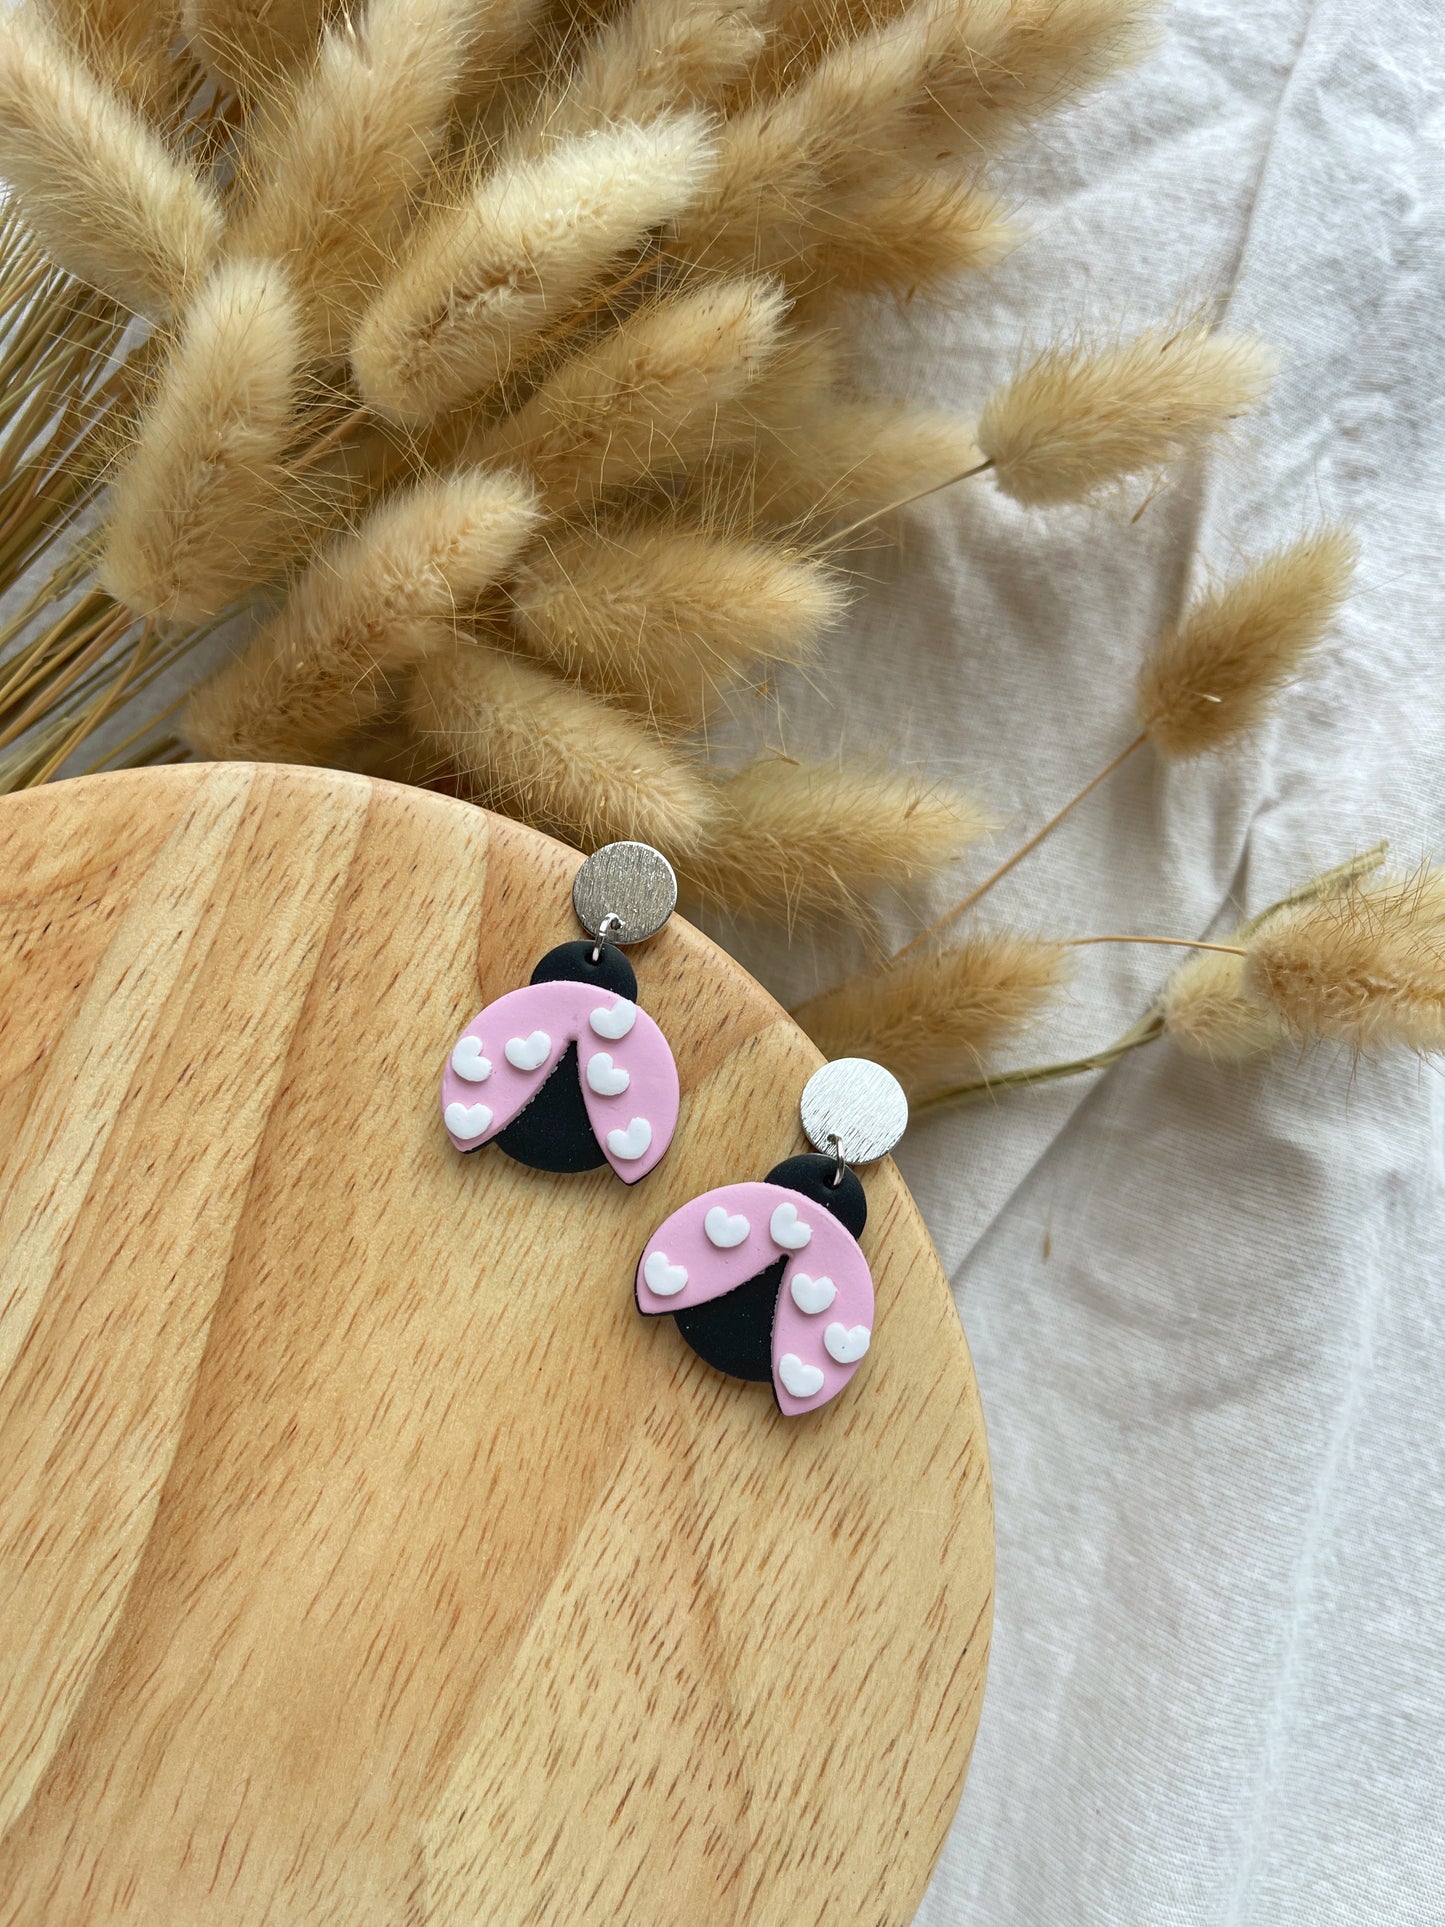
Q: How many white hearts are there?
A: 12